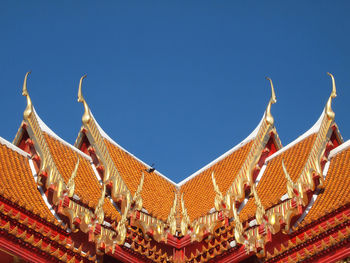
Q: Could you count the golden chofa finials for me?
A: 4